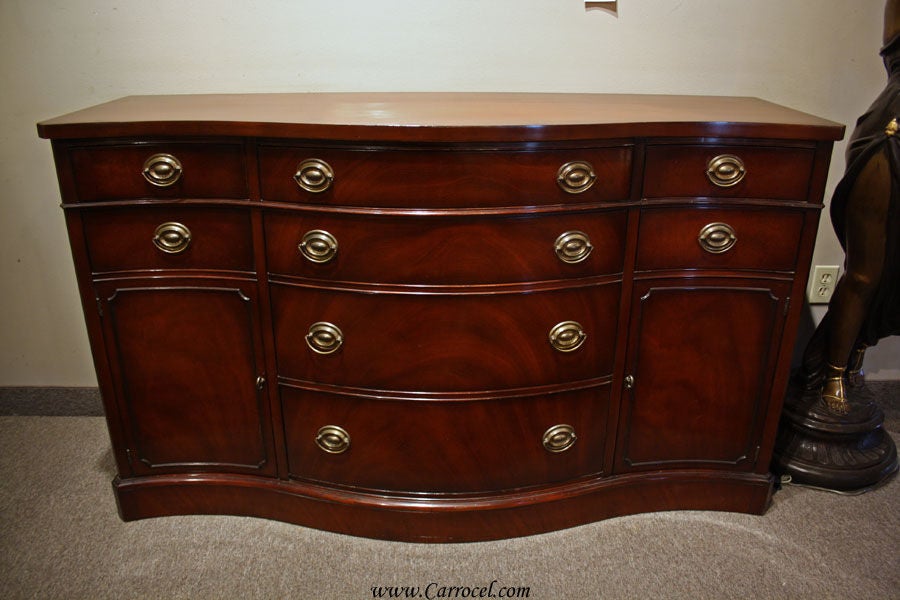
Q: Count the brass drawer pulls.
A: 12